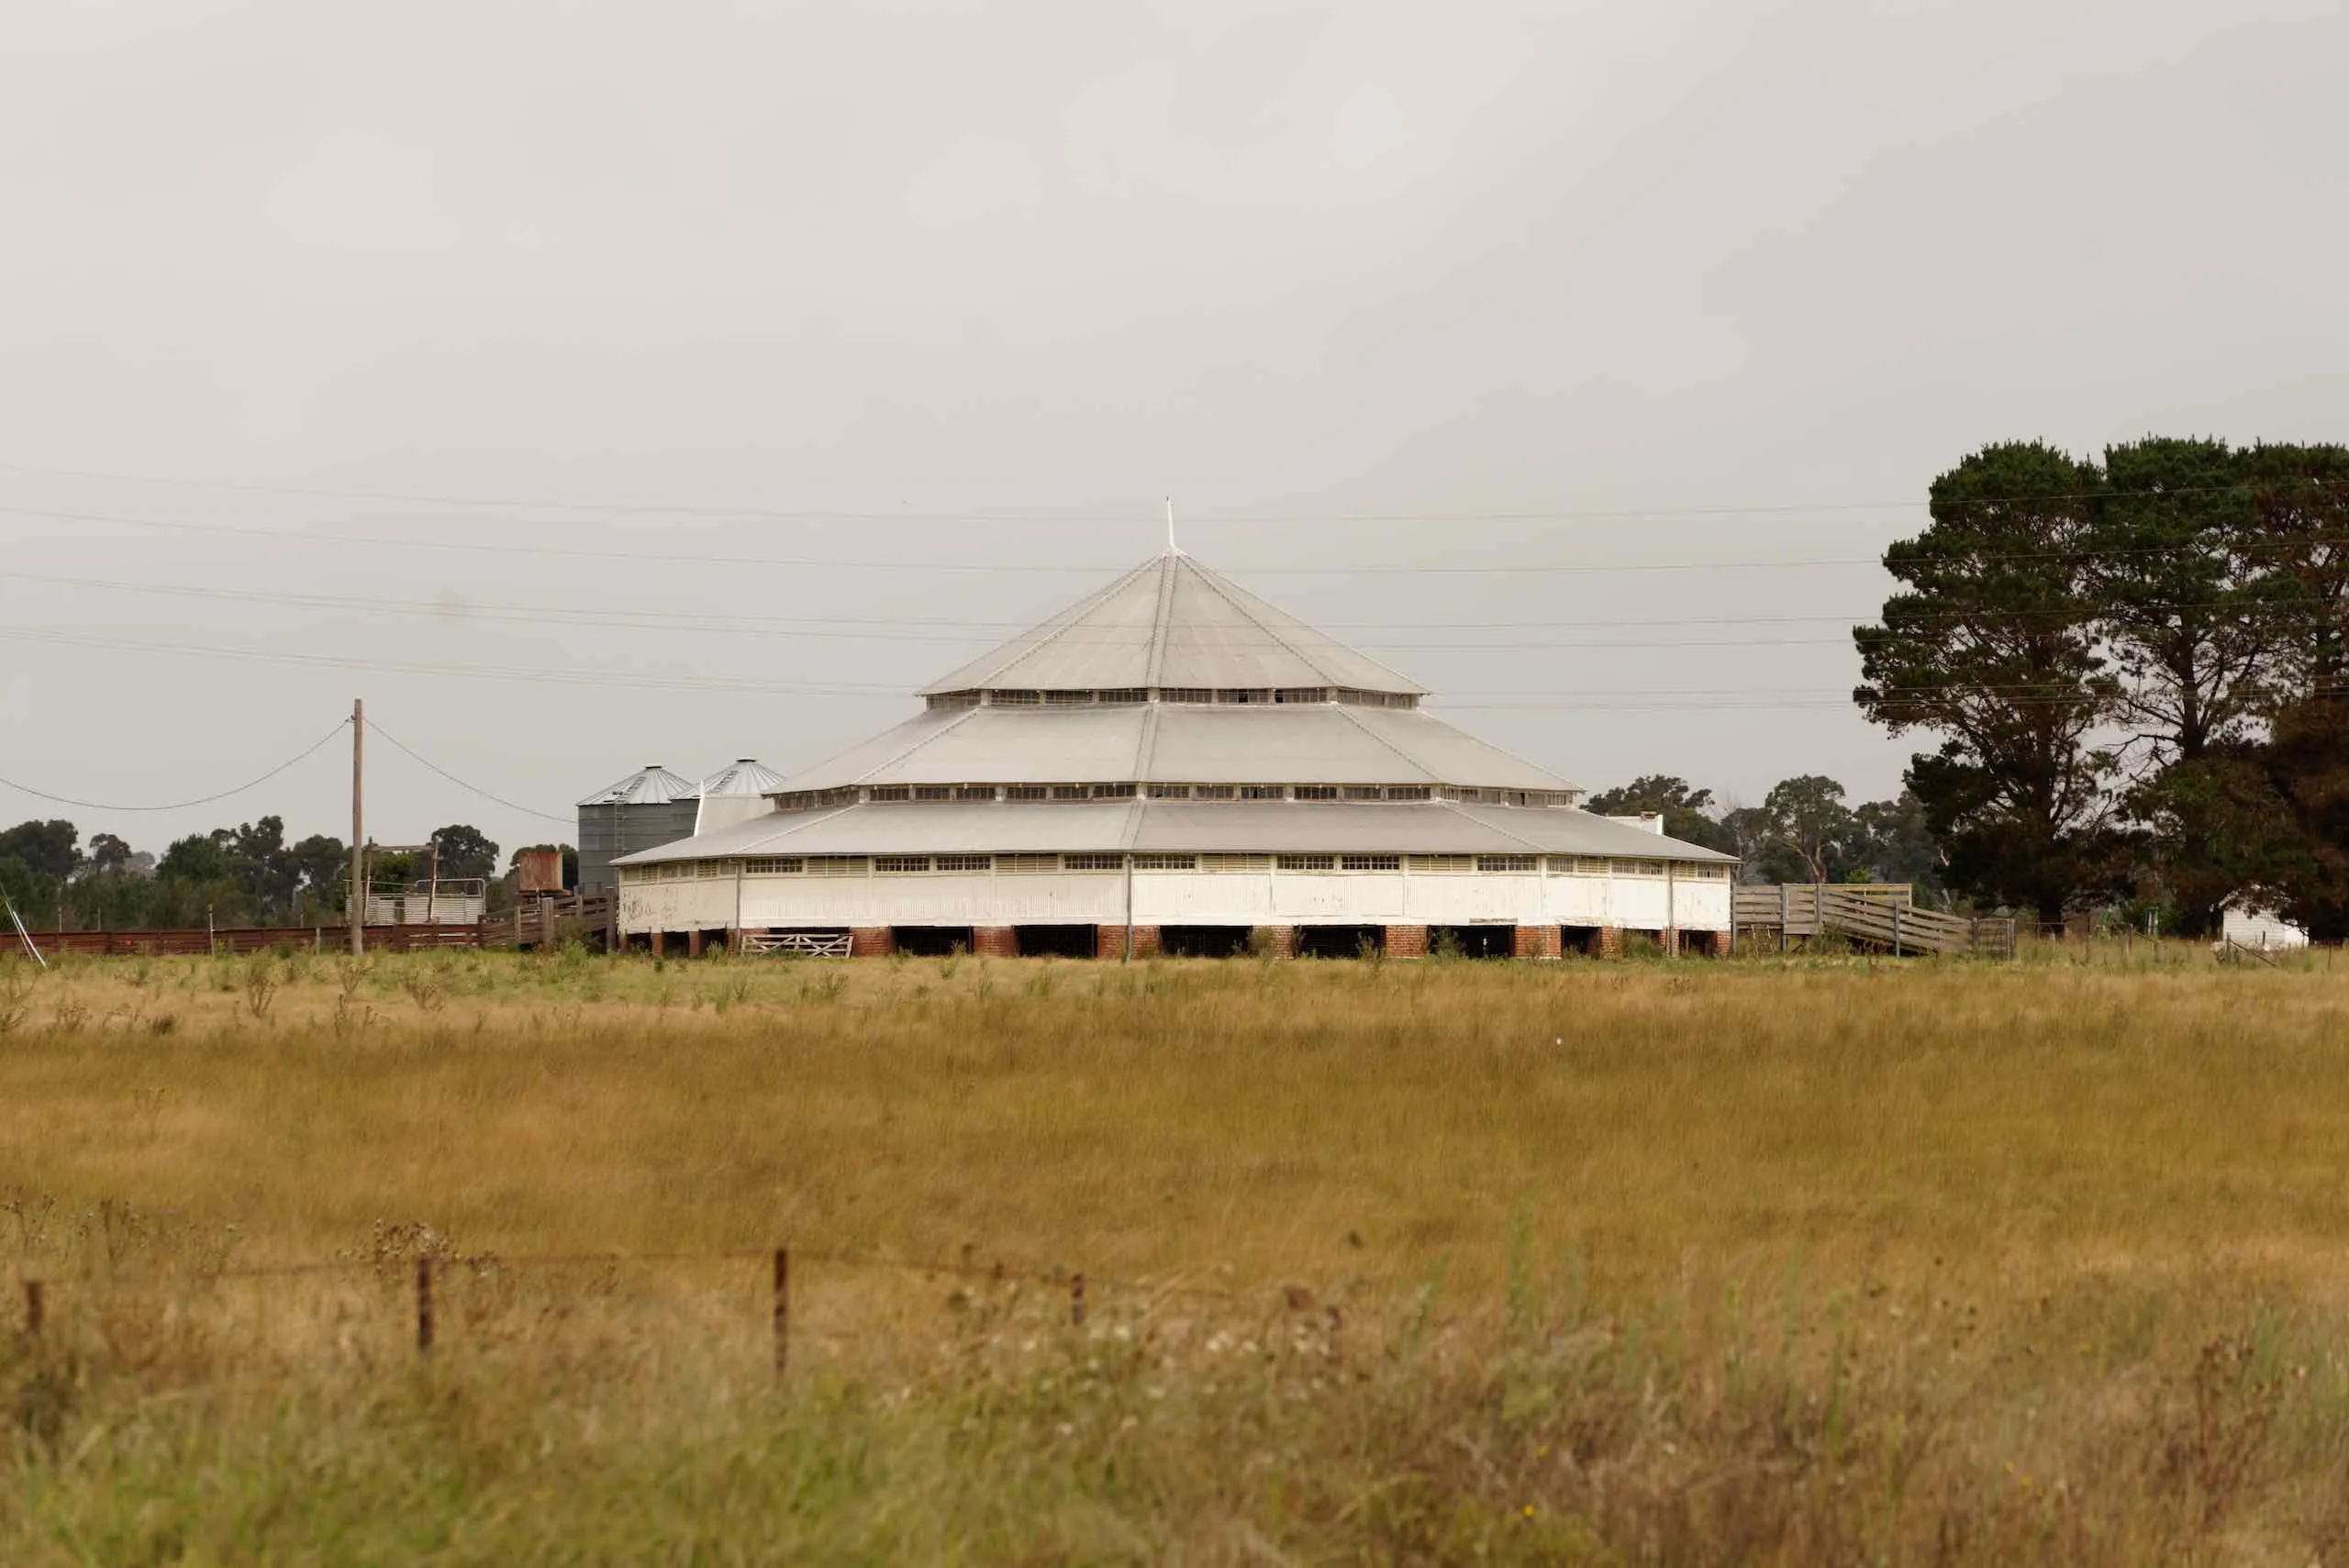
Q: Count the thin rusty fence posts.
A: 4